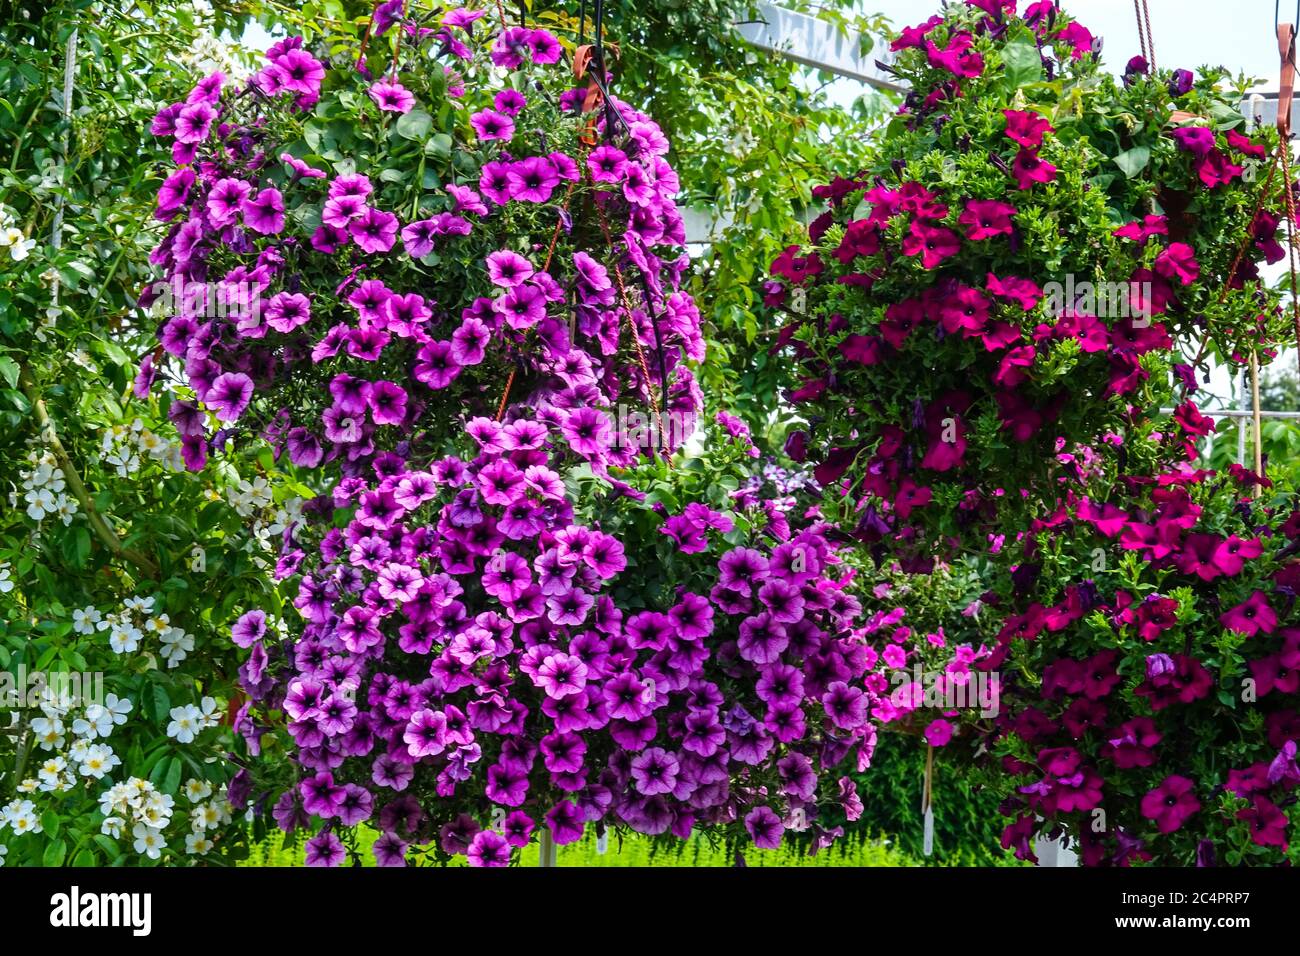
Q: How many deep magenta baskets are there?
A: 2